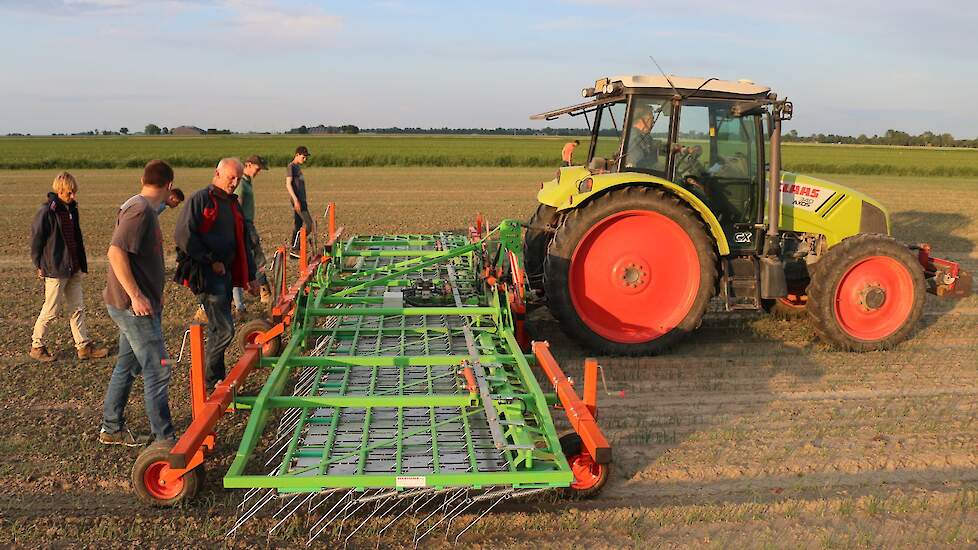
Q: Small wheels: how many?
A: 3